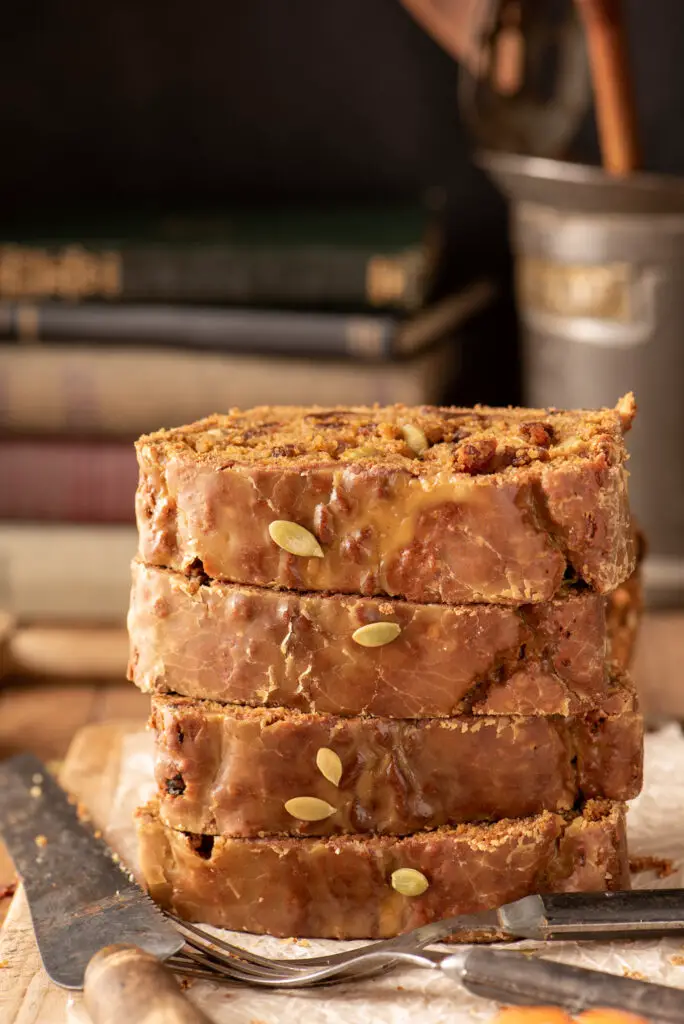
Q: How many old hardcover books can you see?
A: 5